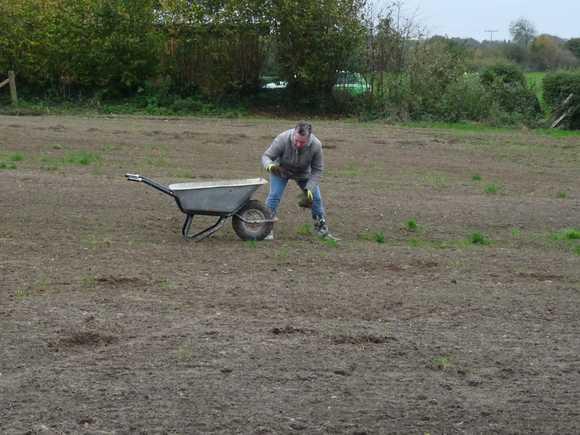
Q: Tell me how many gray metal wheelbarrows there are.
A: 1